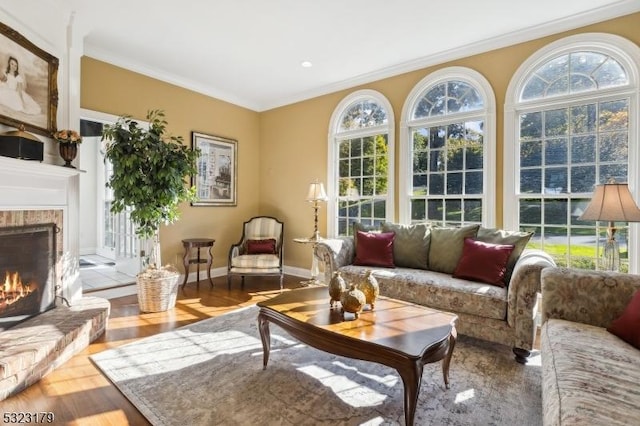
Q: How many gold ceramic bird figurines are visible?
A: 3